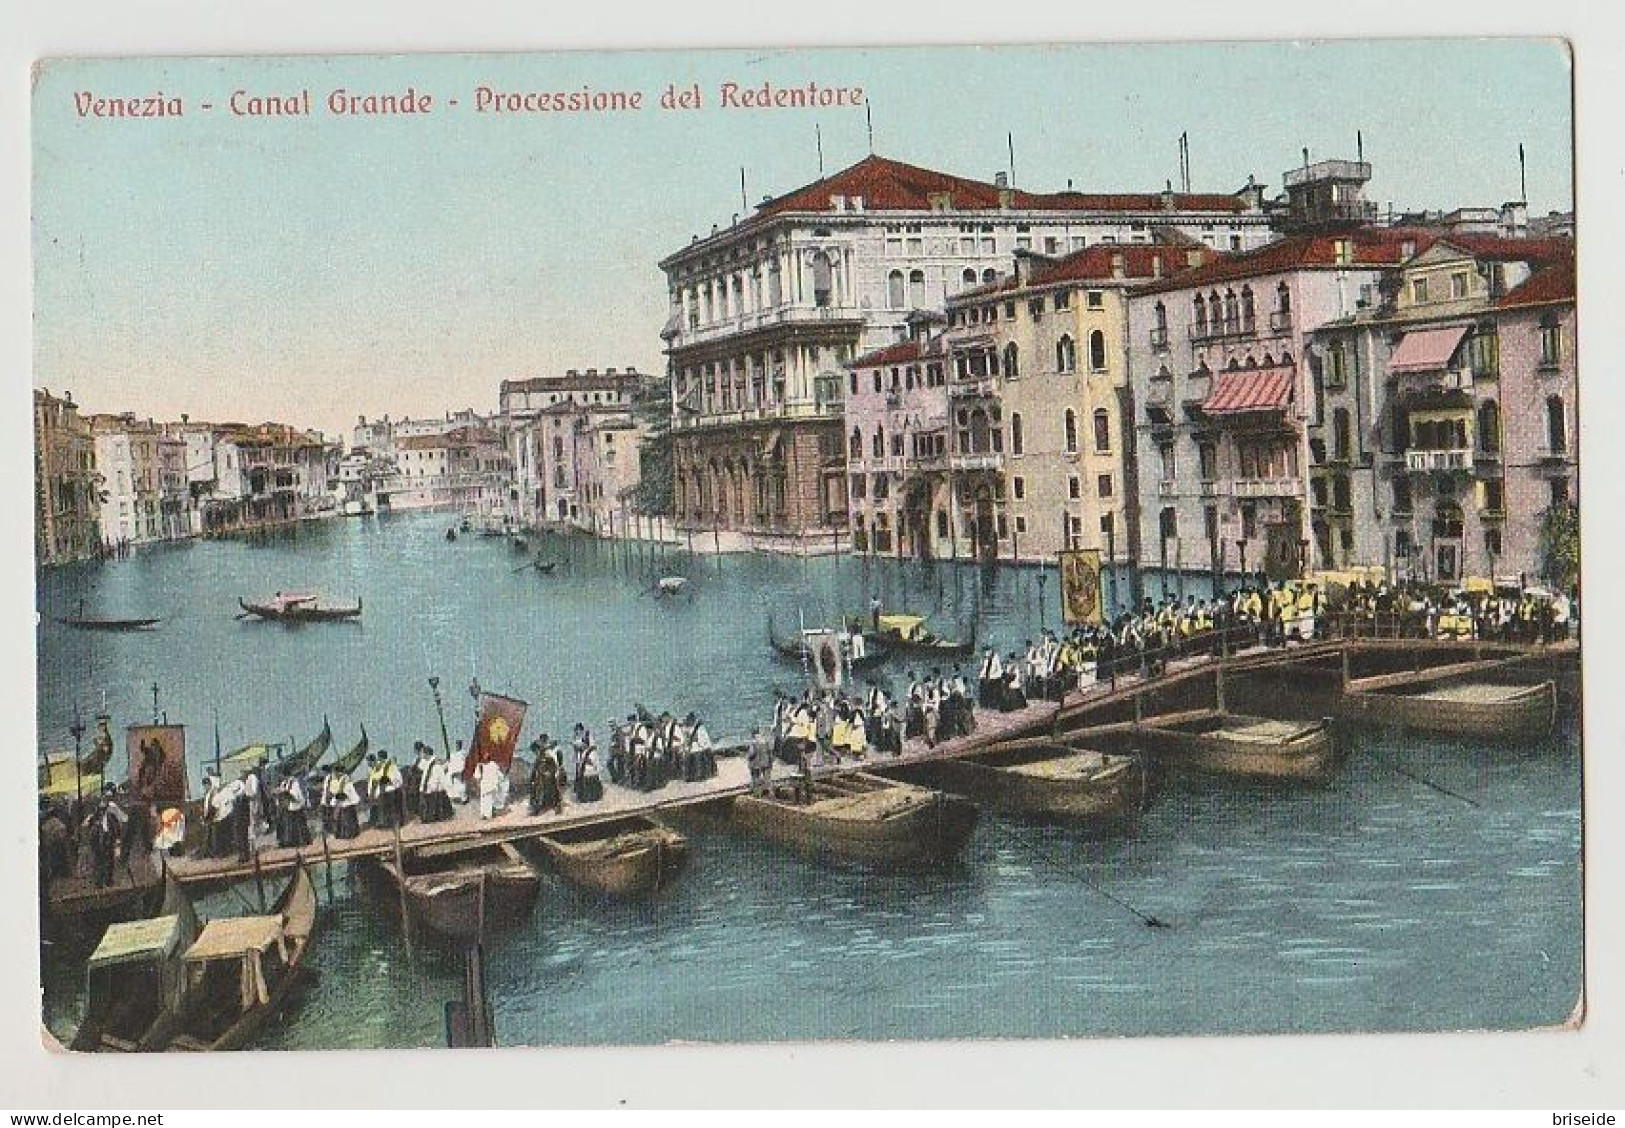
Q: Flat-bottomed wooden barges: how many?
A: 6